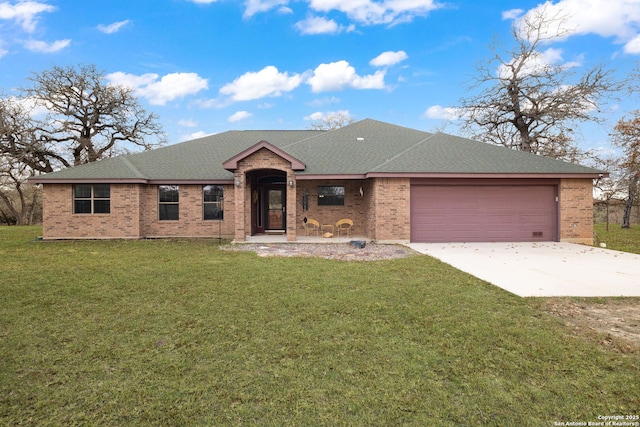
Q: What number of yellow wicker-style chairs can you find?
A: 2